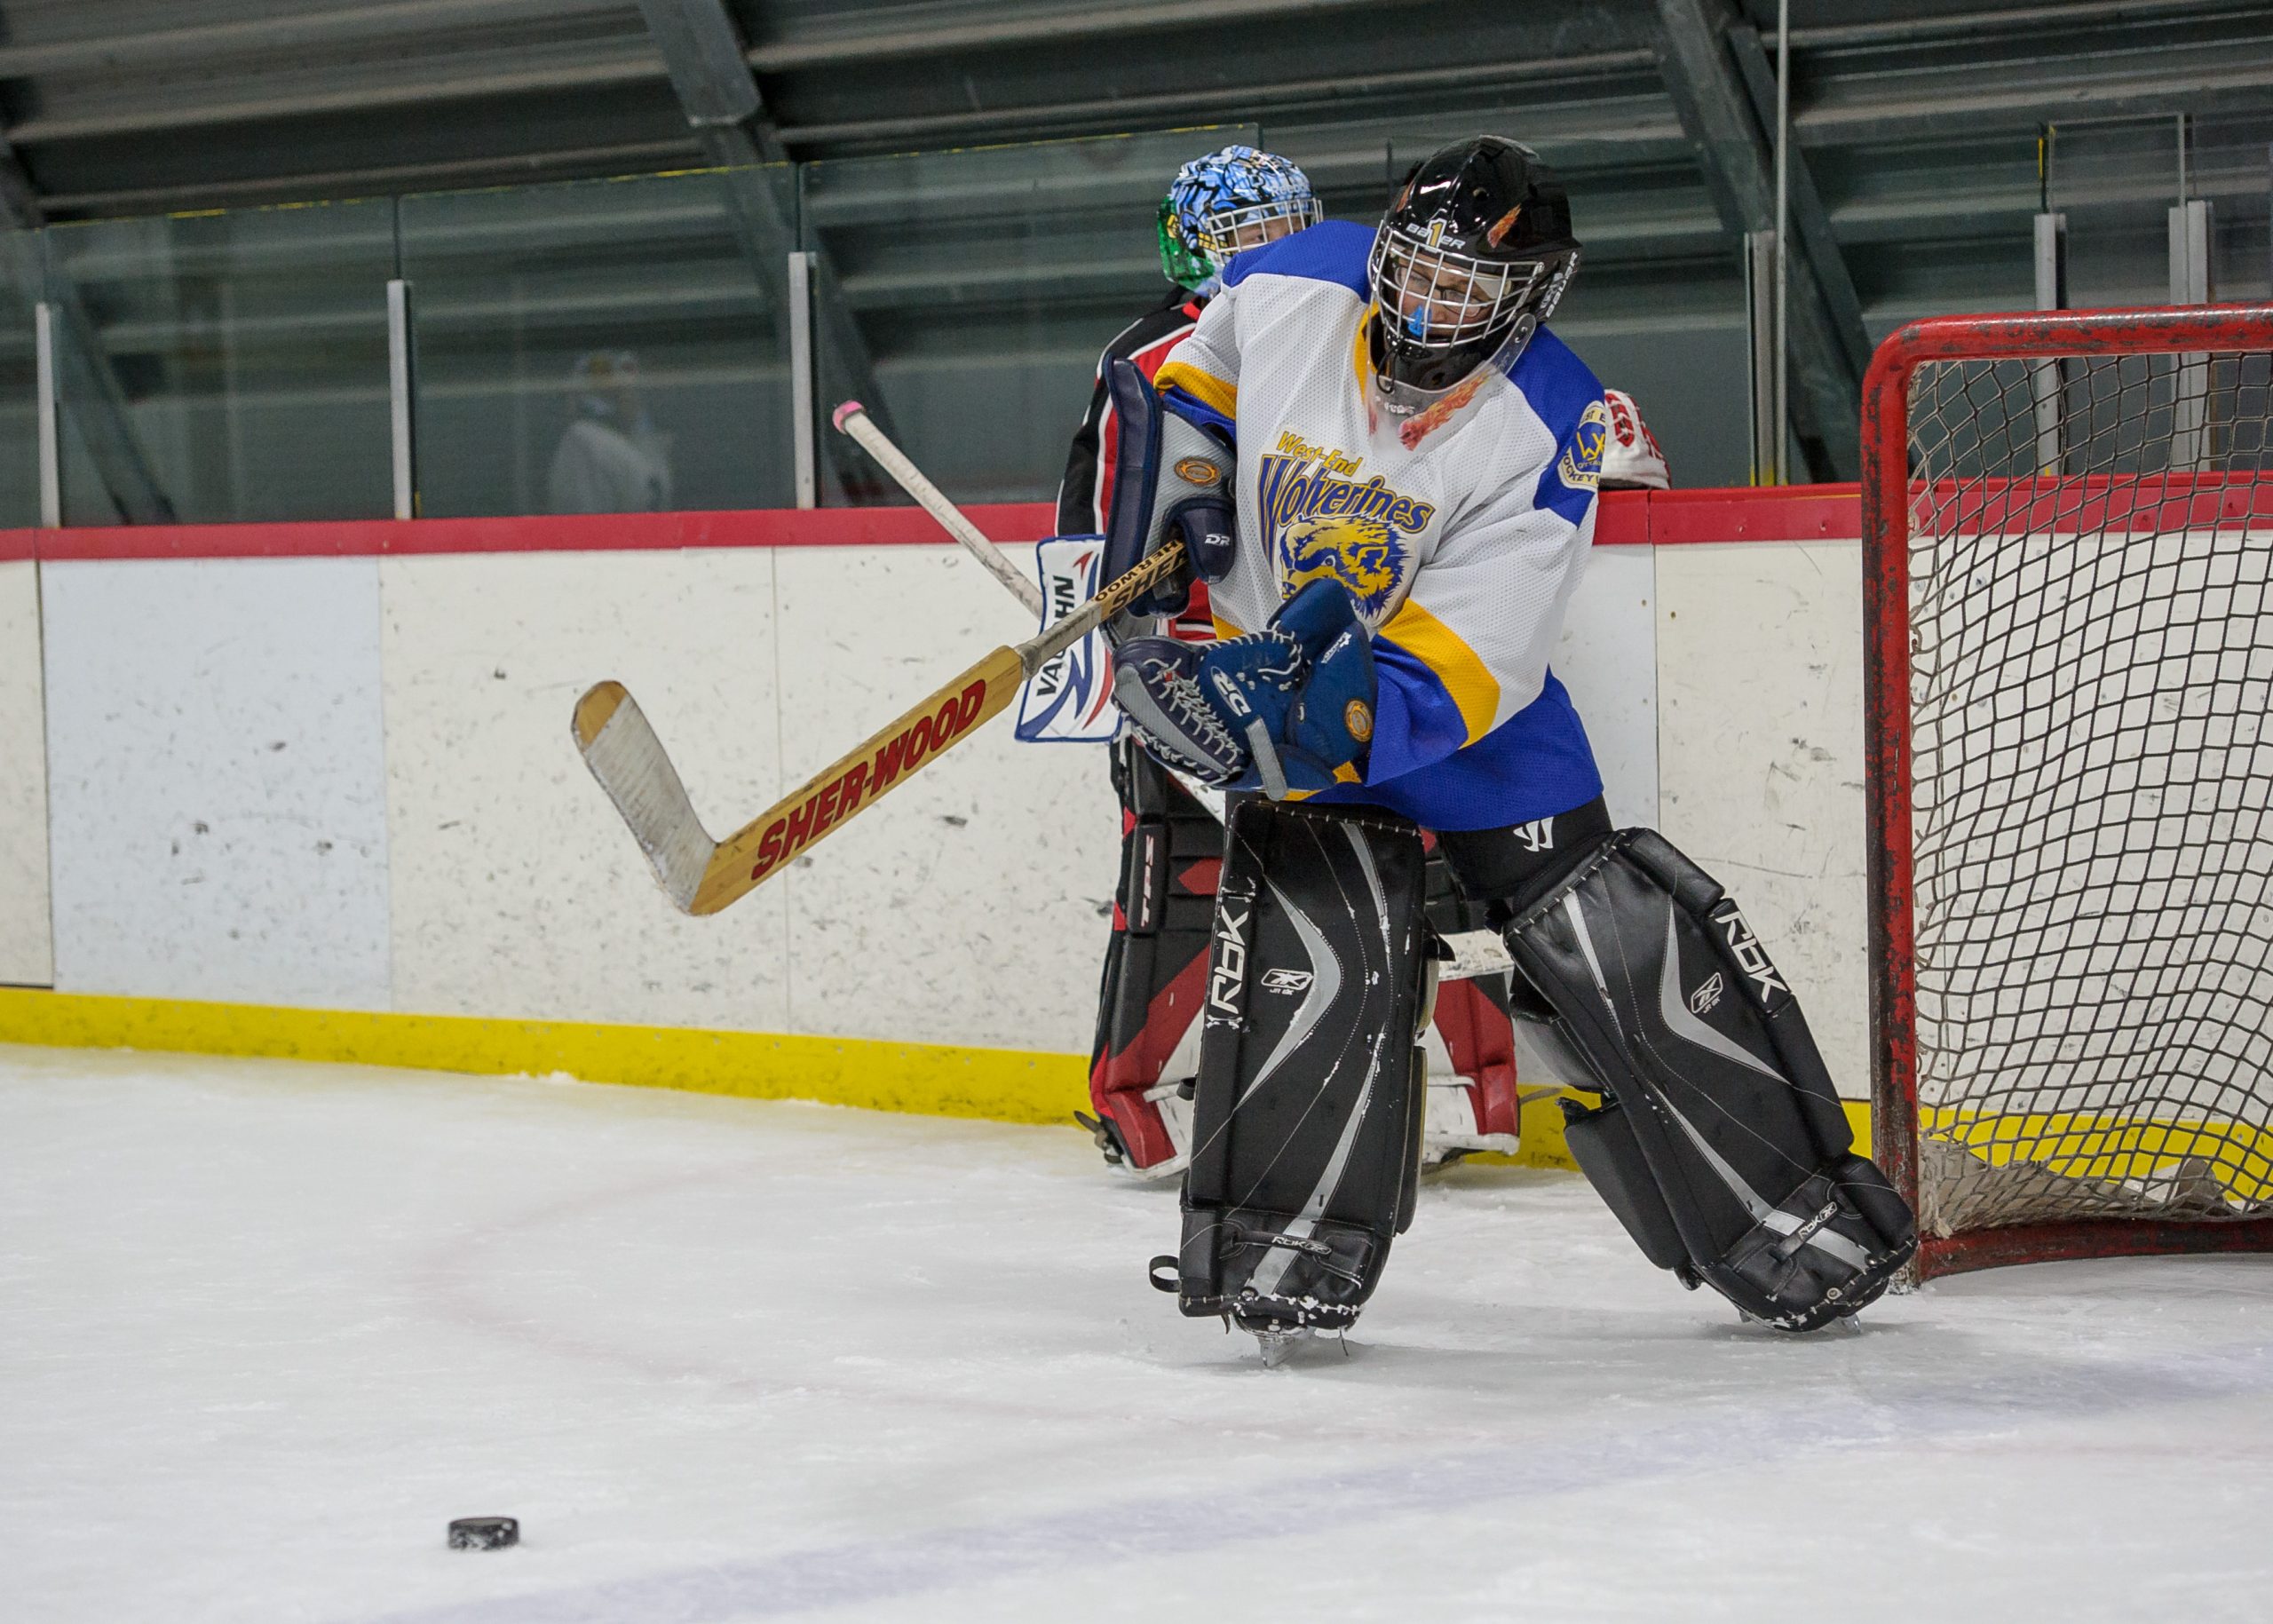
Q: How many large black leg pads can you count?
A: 2